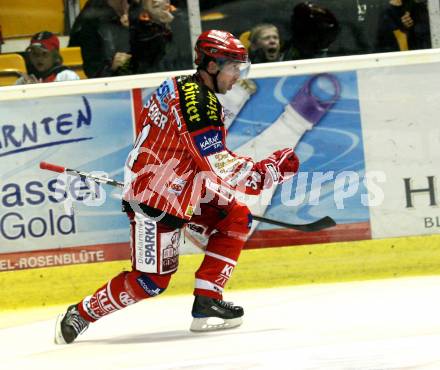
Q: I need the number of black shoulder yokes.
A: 1